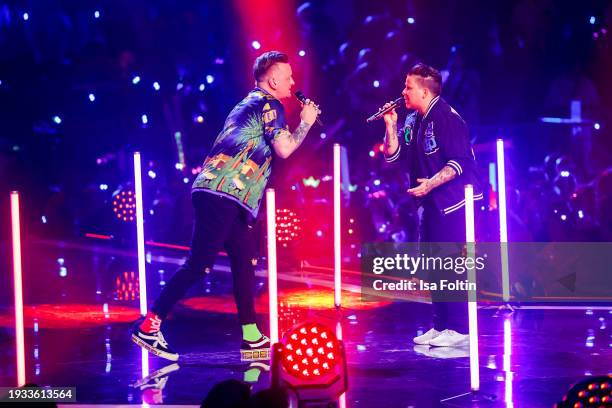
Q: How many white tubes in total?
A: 6